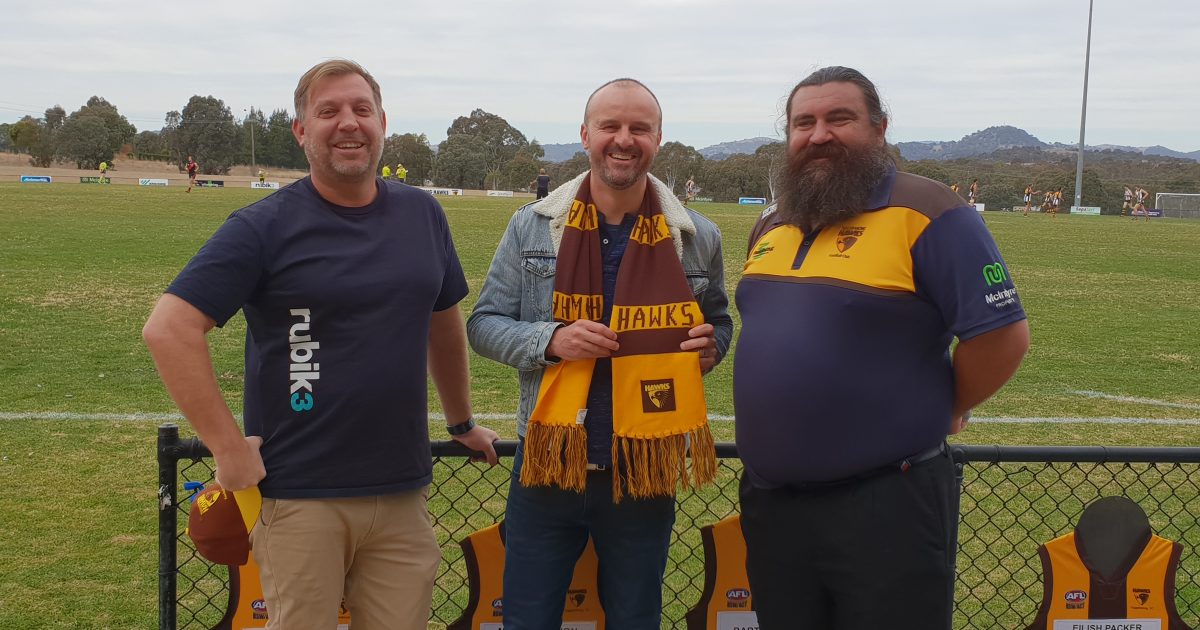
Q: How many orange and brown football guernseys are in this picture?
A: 4